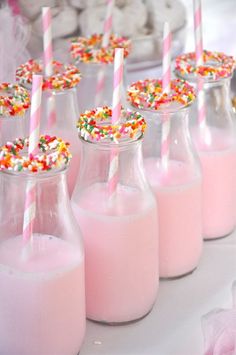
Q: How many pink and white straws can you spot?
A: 6